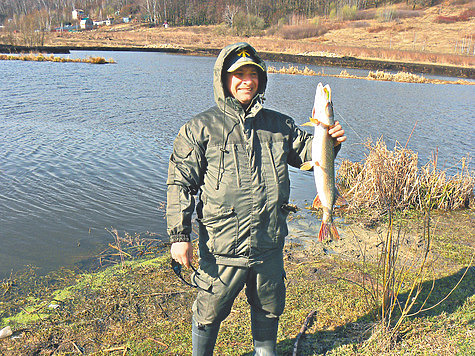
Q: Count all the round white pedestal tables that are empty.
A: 0